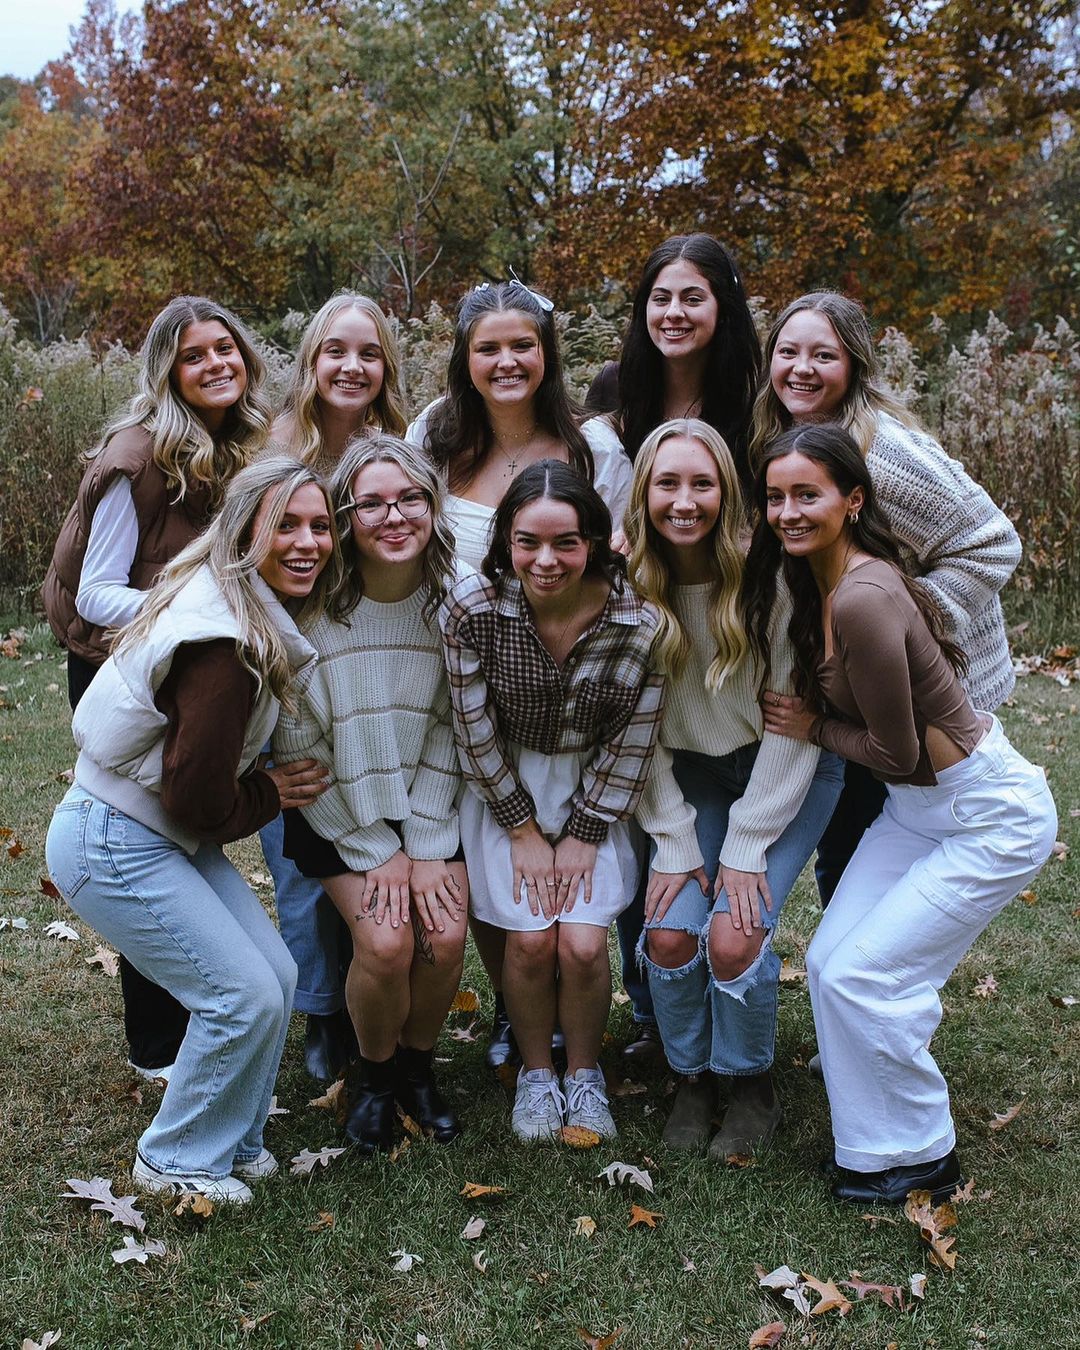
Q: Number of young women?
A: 10